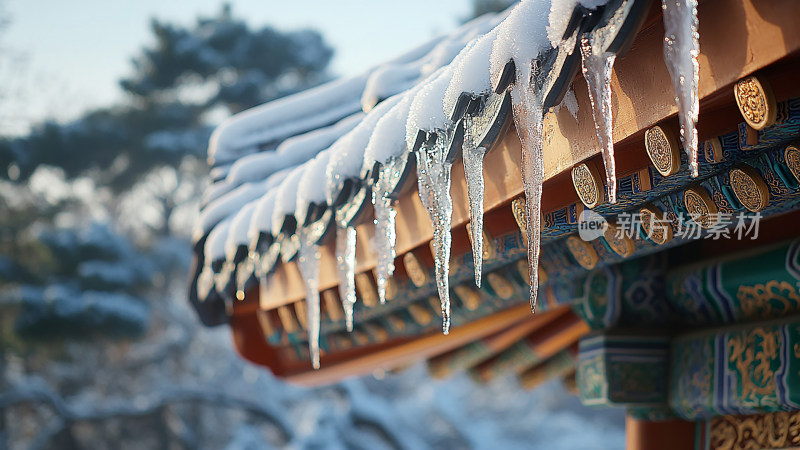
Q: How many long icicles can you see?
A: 8